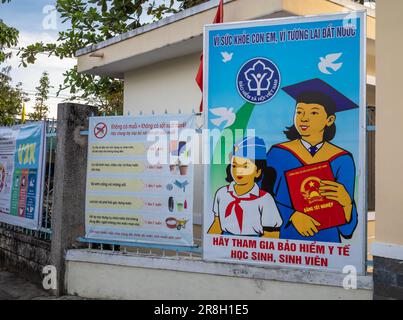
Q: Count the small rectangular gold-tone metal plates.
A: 0